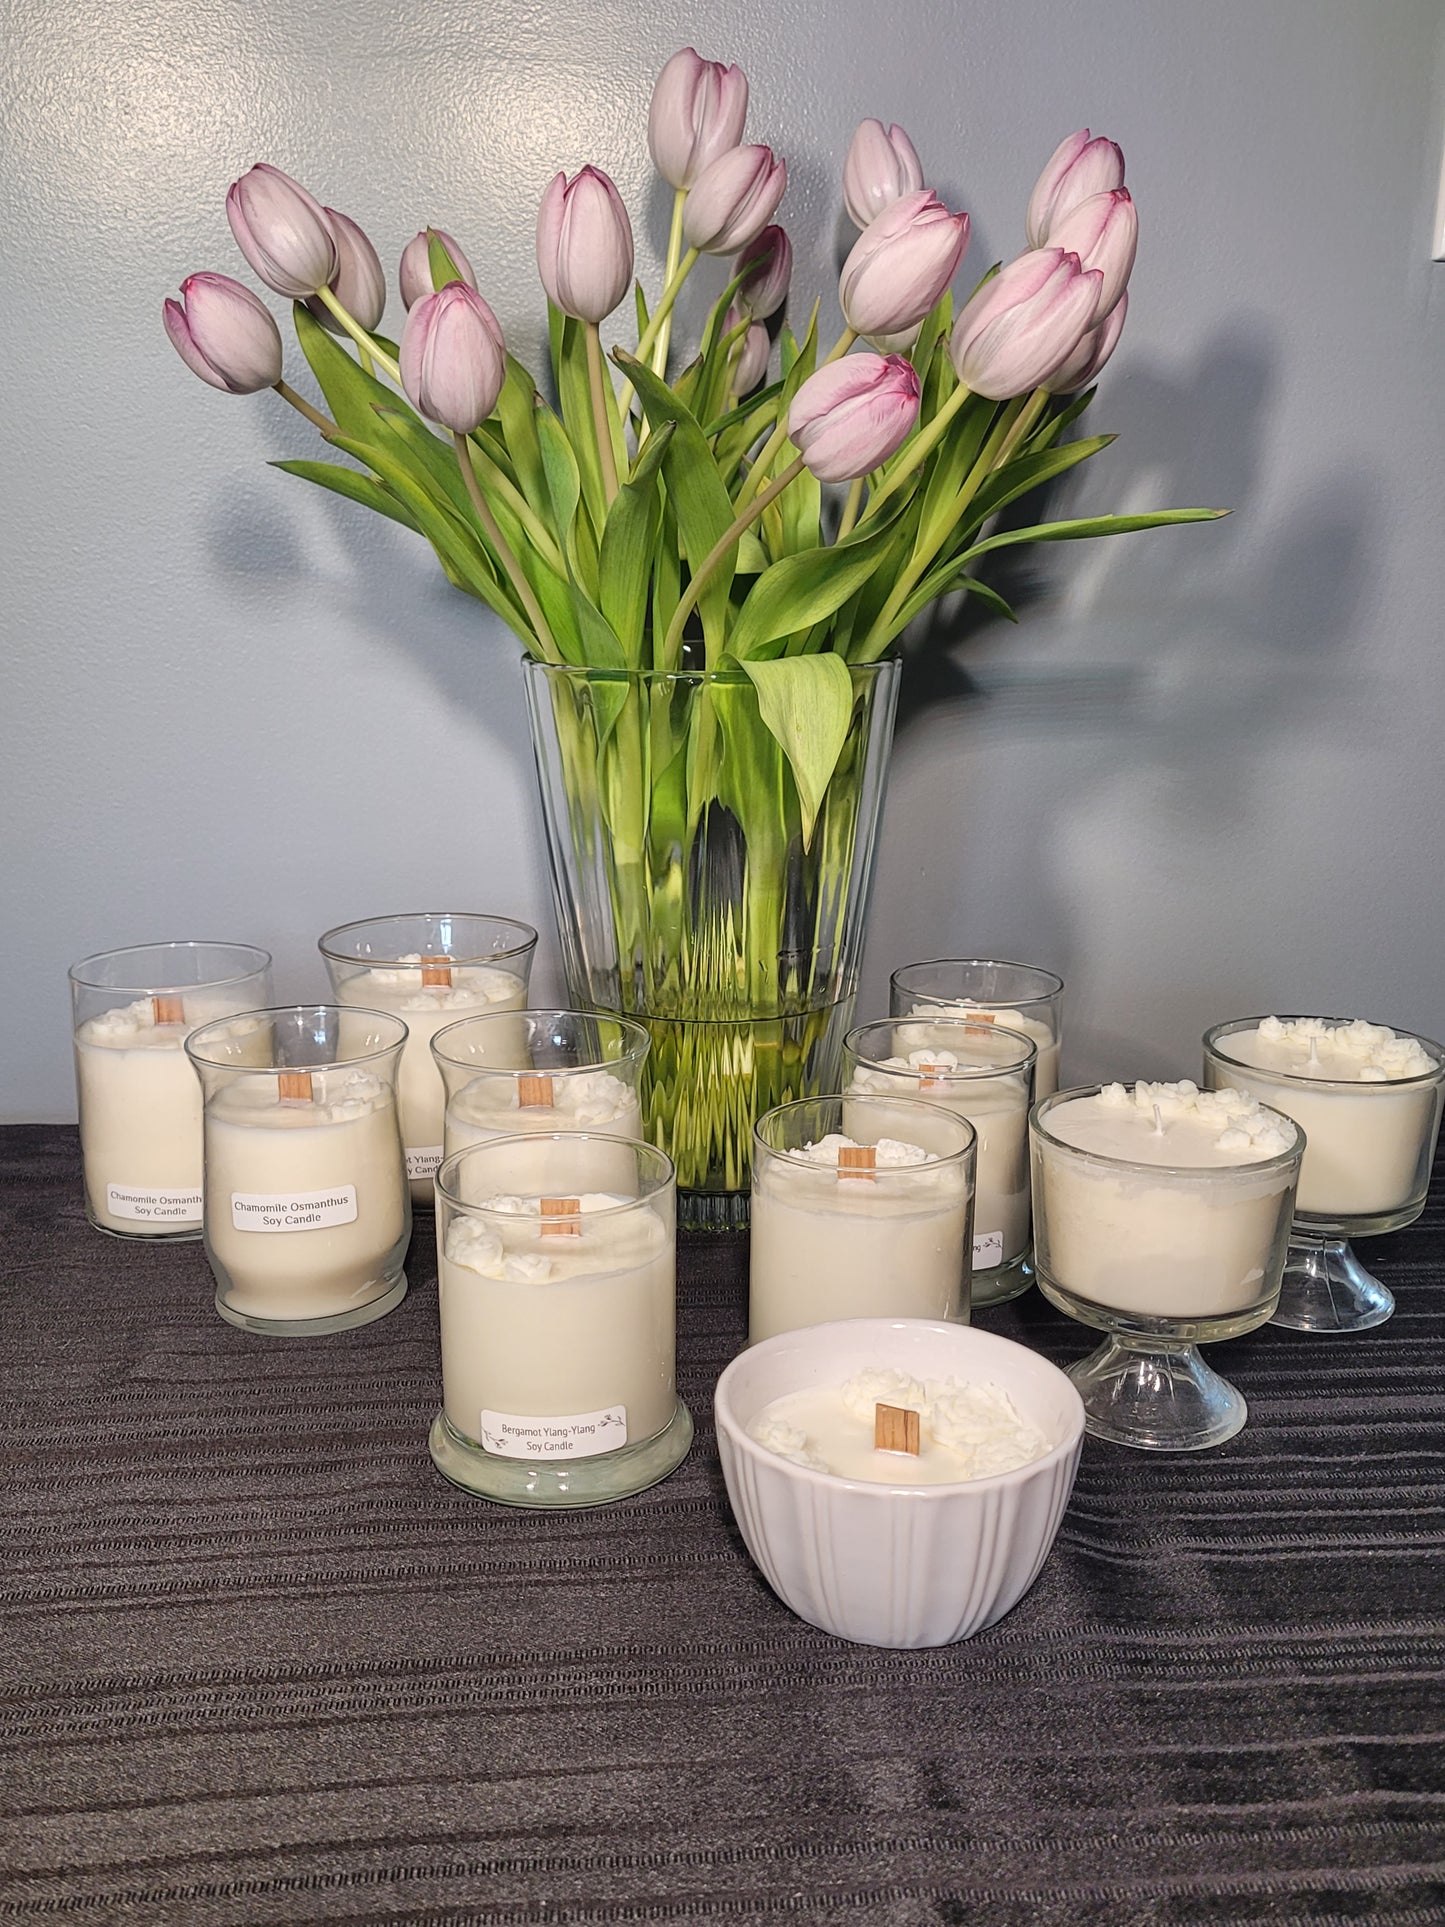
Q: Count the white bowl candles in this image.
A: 1